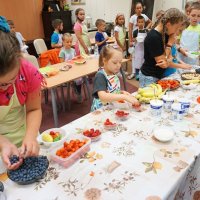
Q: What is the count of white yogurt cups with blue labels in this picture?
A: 4